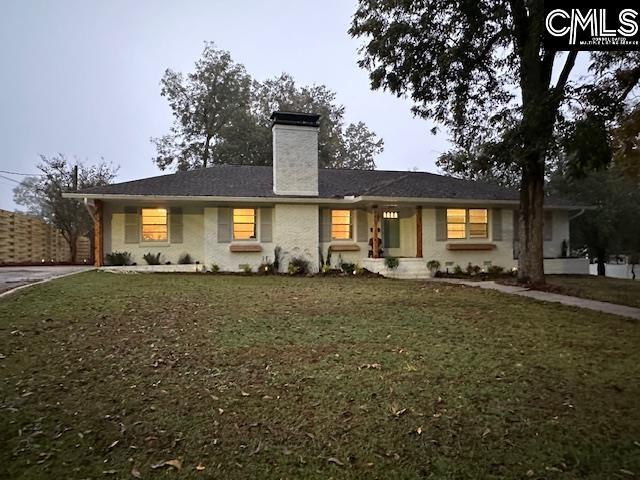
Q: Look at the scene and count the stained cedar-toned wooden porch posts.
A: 3